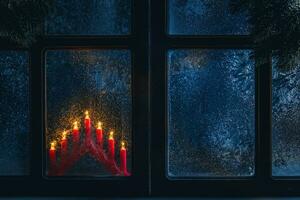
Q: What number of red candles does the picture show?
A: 7